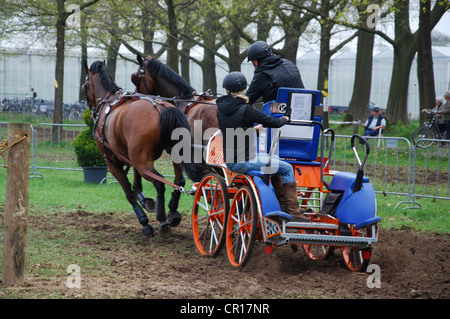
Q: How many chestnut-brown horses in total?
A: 2